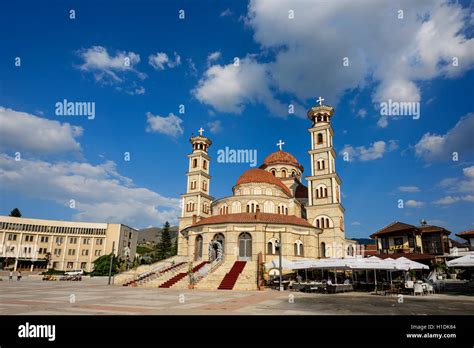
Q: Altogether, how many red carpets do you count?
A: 3